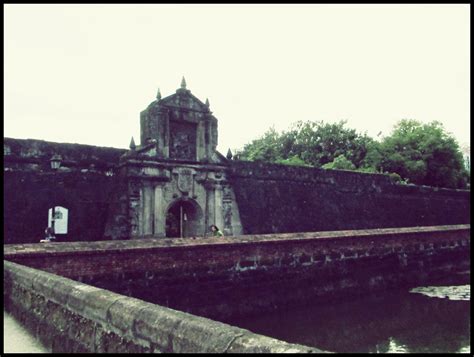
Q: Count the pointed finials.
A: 5